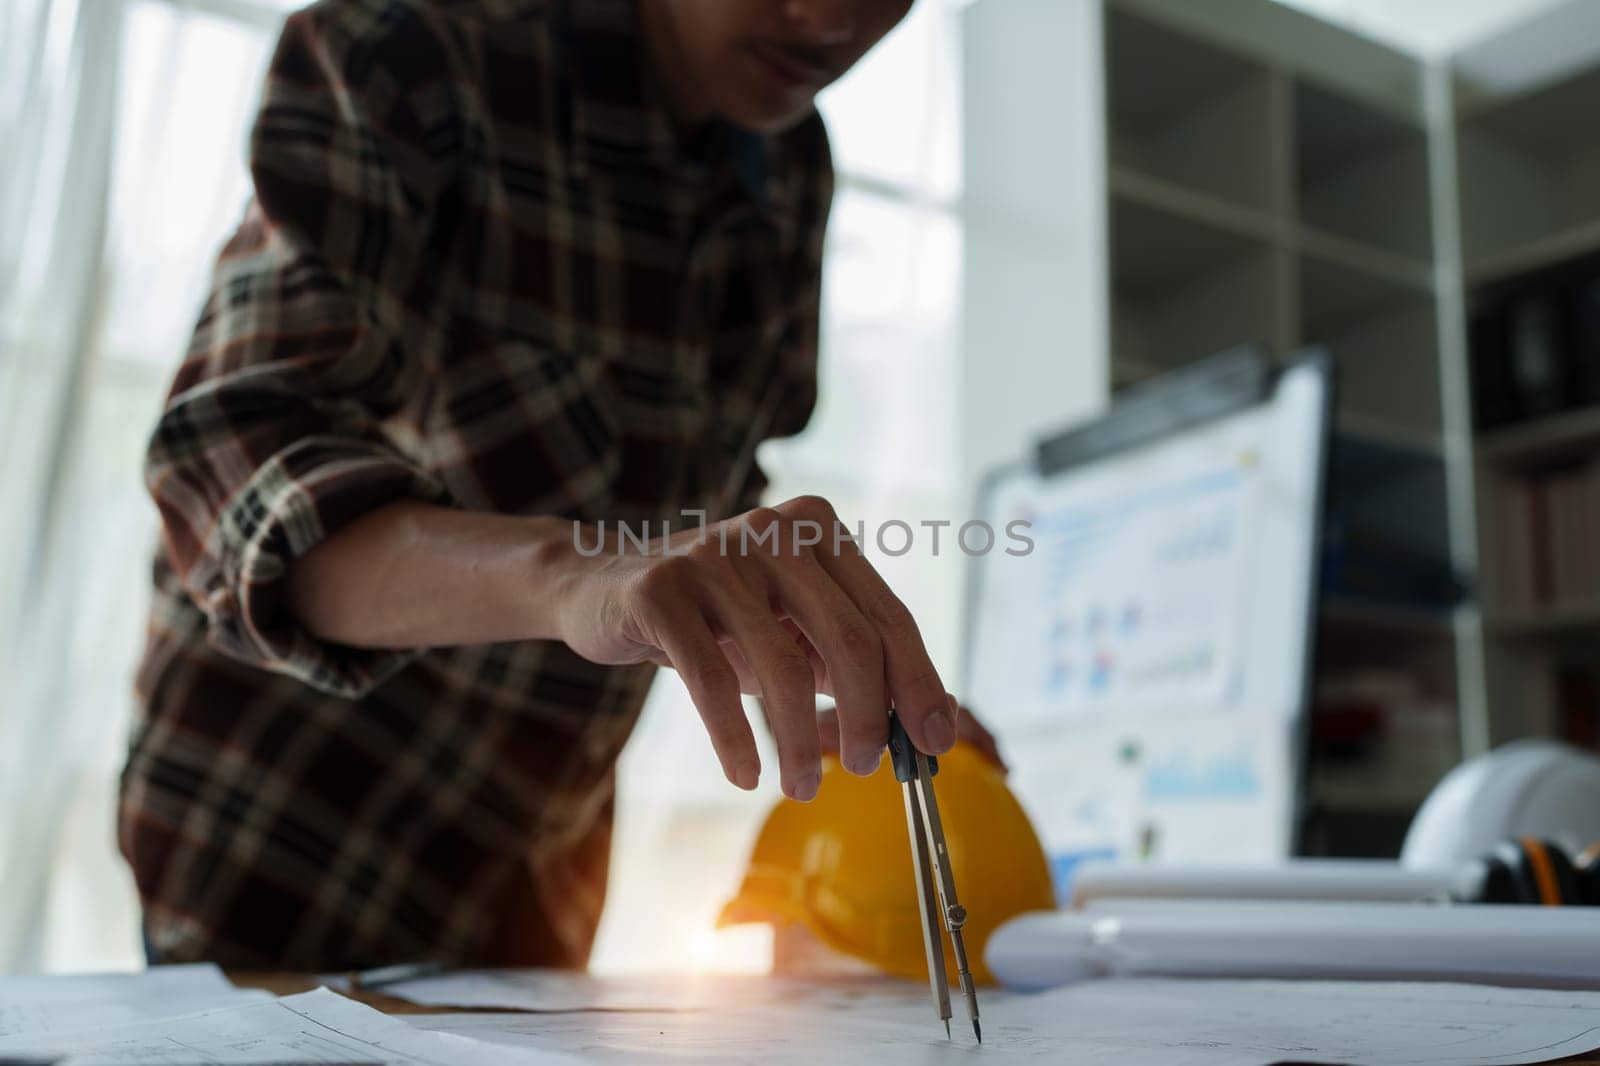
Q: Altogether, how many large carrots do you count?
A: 0